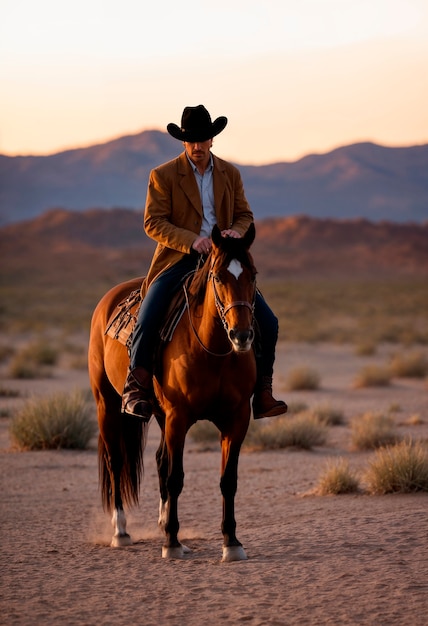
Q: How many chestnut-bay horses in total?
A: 1